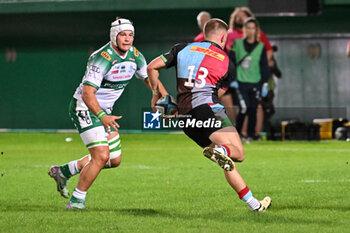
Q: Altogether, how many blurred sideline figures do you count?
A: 3